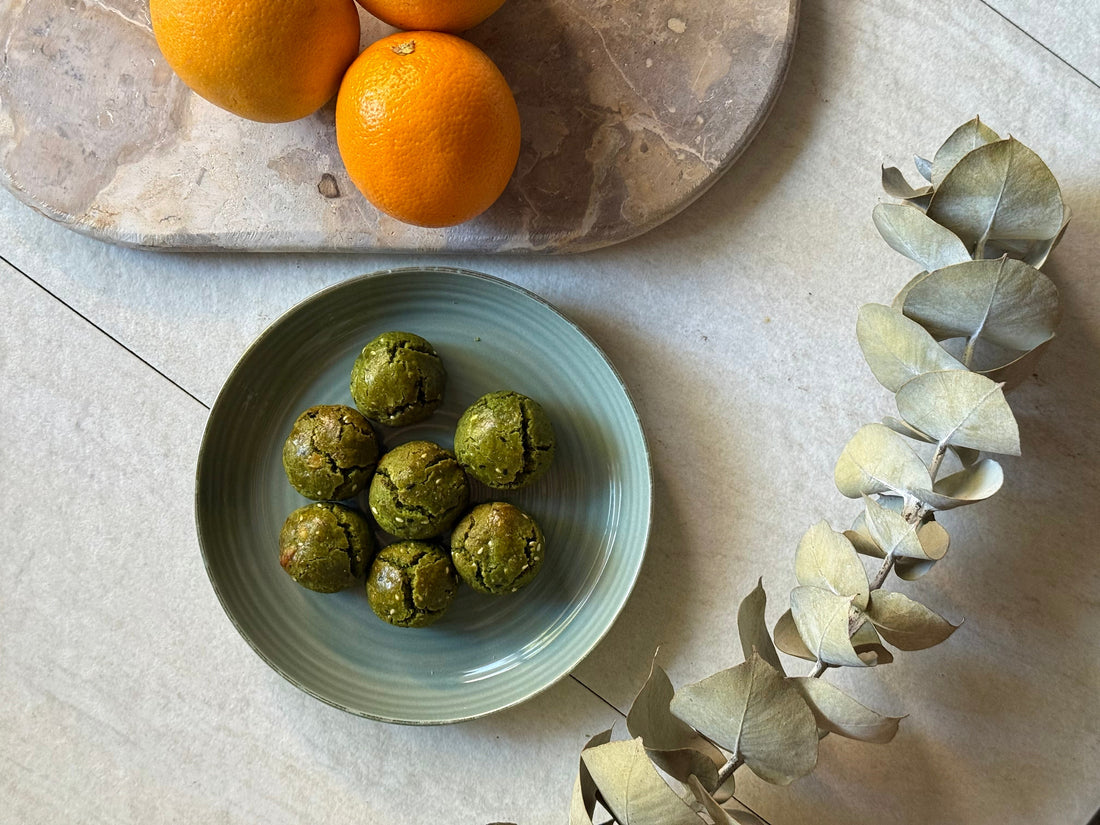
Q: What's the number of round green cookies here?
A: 7